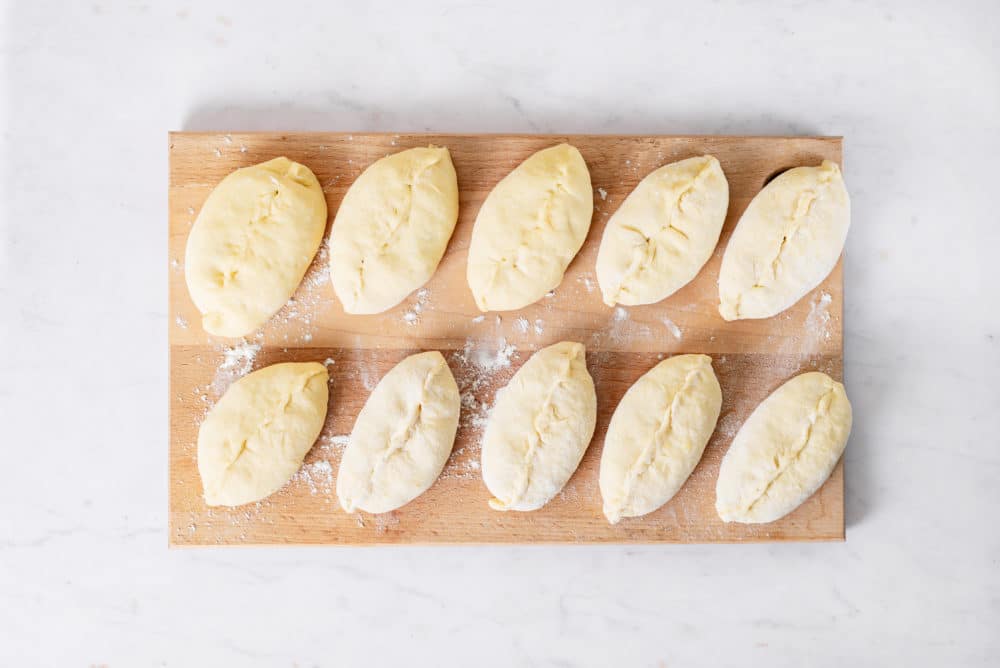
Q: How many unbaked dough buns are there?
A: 10